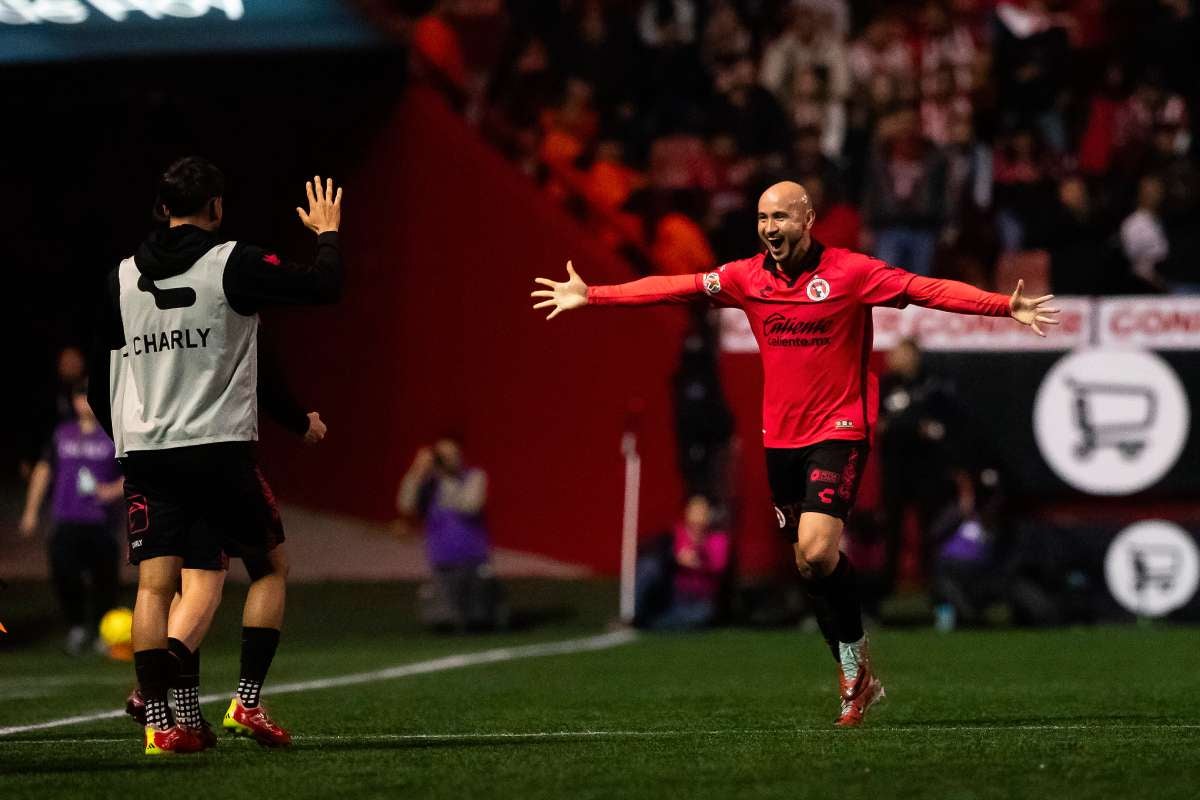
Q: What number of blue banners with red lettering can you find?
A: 0